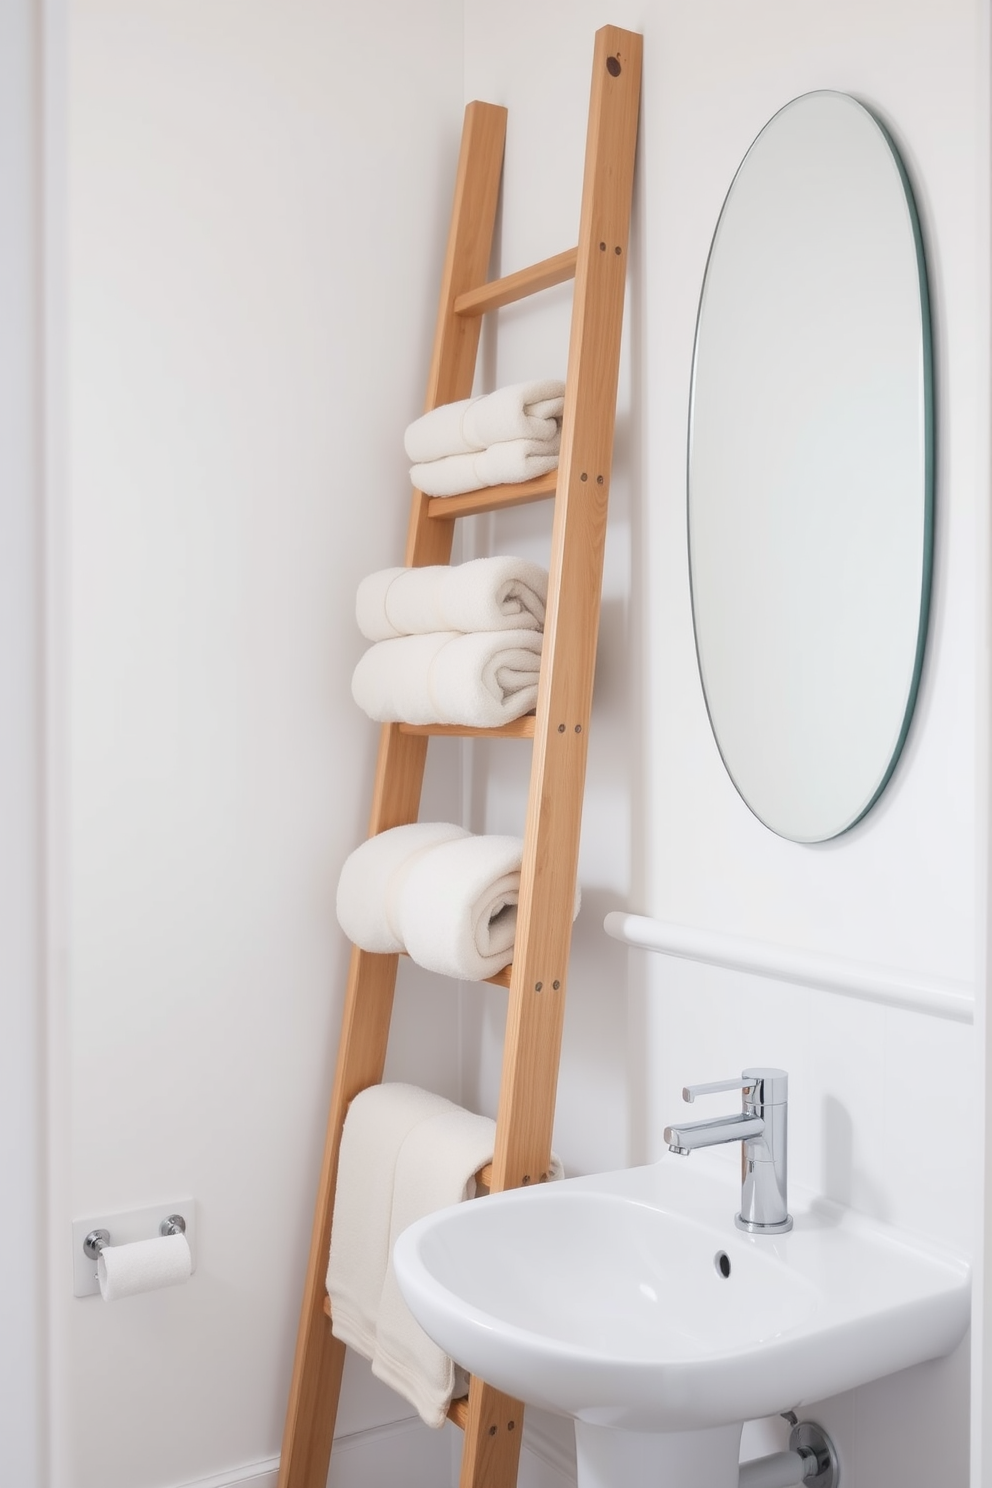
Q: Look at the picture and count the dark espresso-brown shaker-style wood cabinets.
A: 0